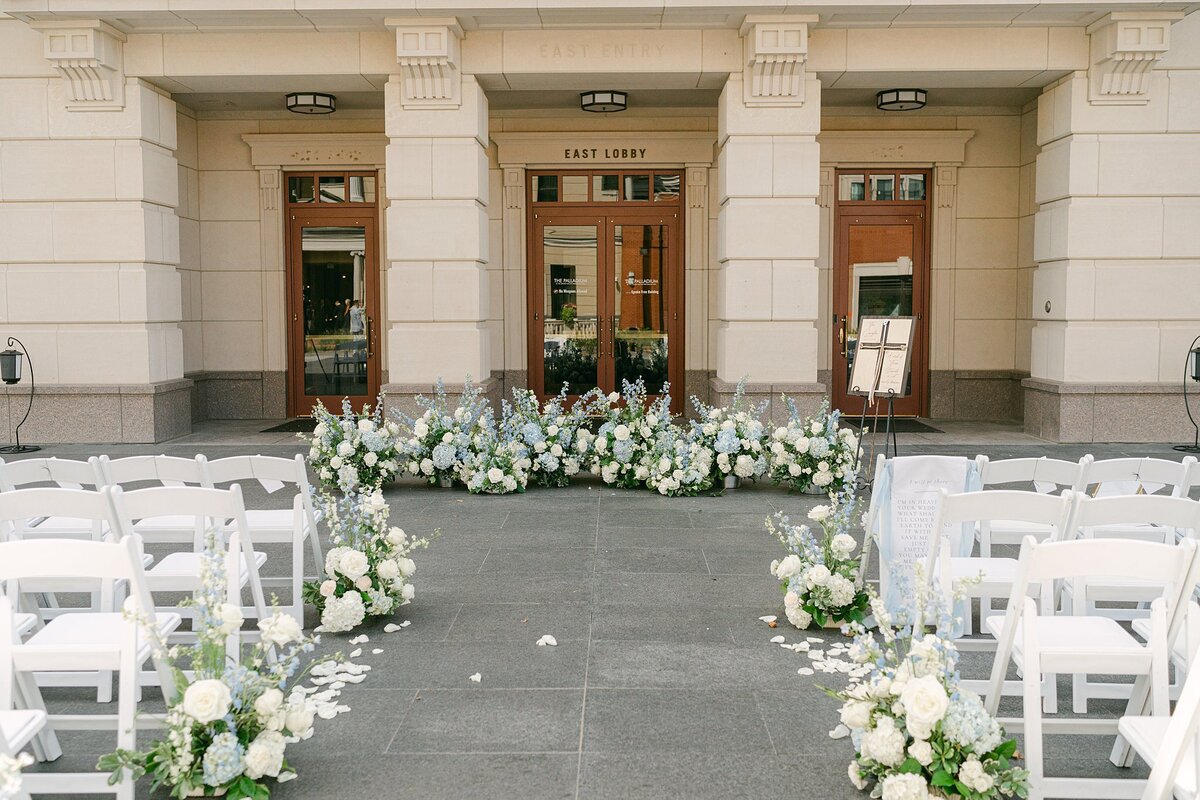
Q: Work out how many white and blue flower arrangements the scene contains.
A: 12